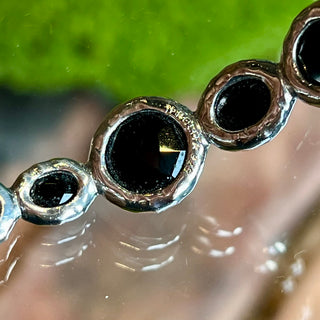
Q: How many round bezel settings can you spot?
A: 5